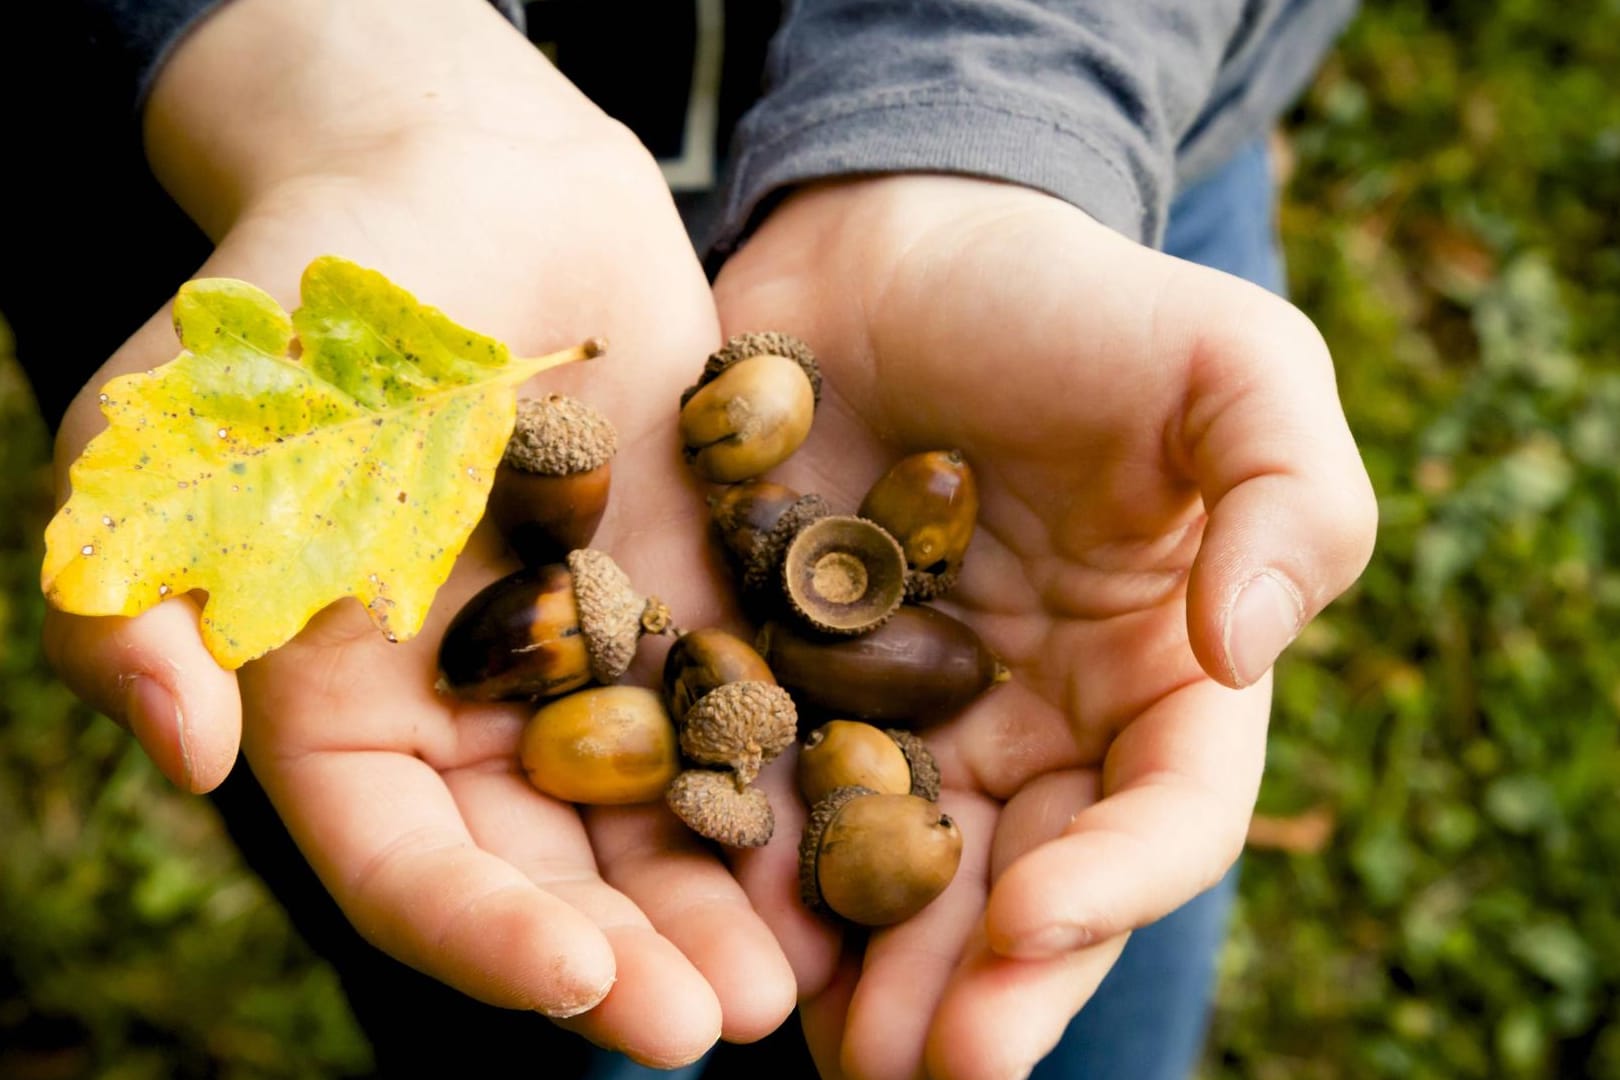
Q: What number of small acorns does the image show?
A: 10